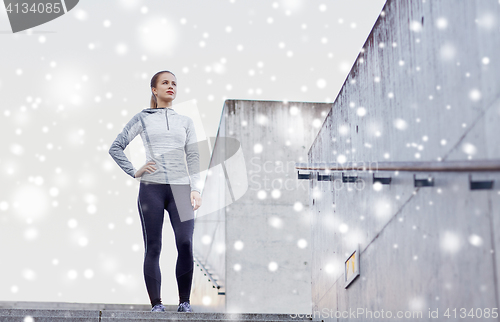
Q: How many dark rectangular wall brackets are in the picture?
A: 6